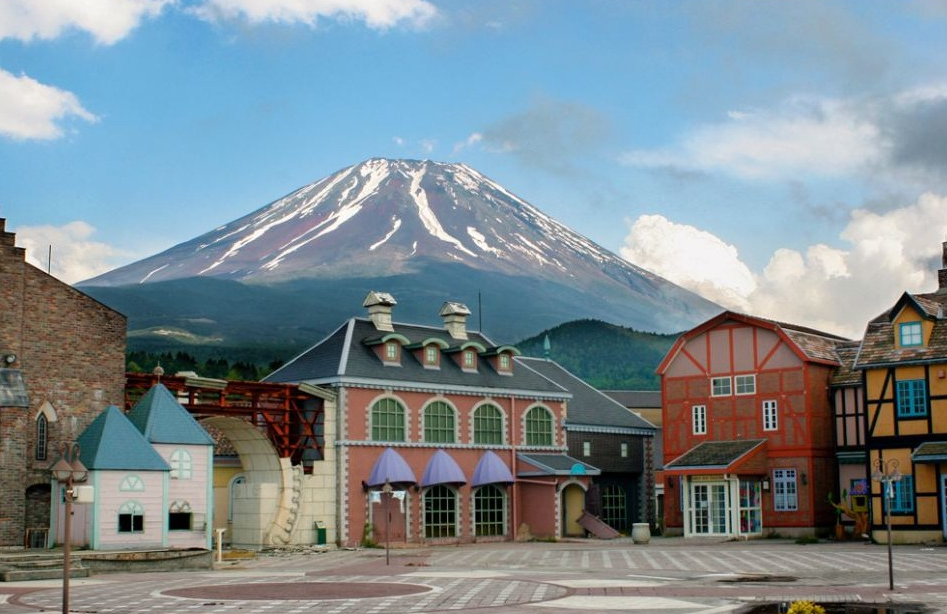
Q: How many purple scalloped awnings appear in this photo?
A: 3